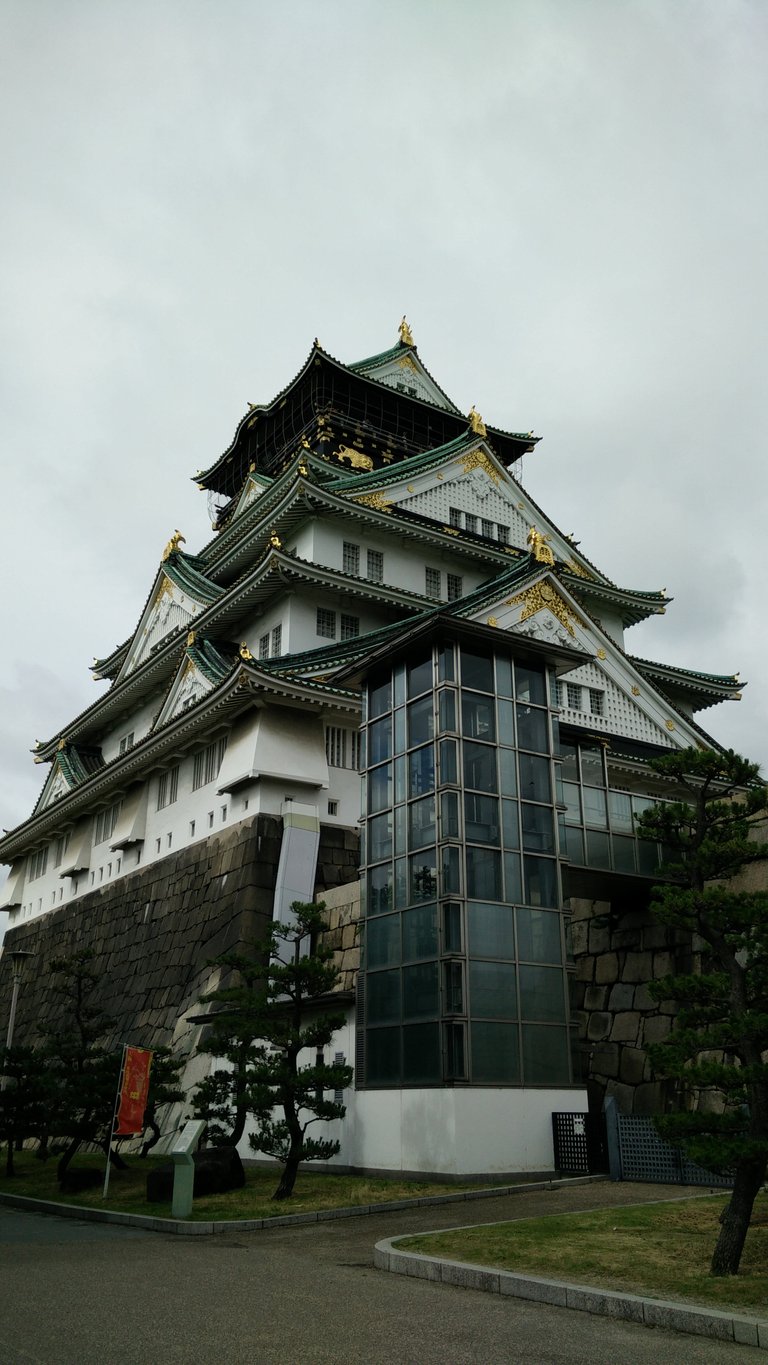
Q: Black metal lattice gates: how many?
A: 1